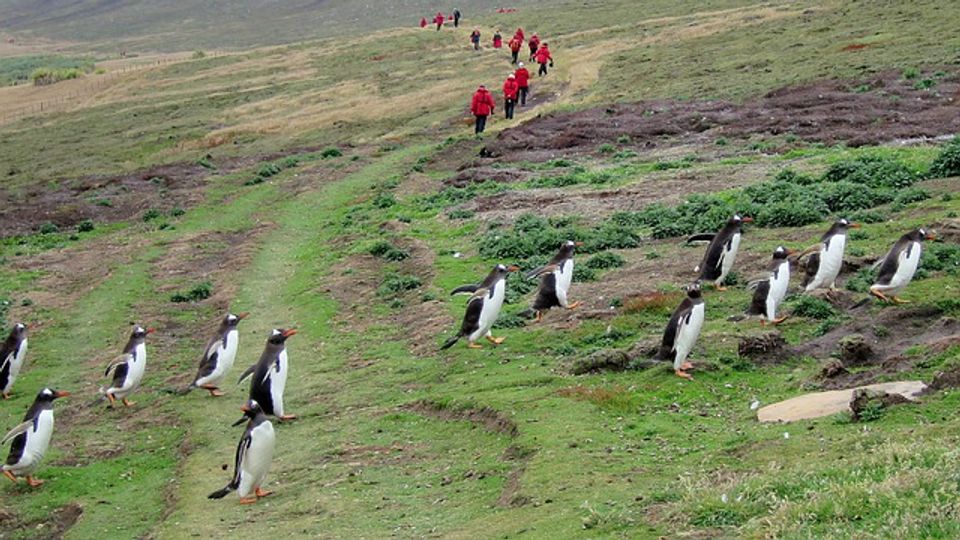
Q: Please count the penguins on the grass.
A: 13